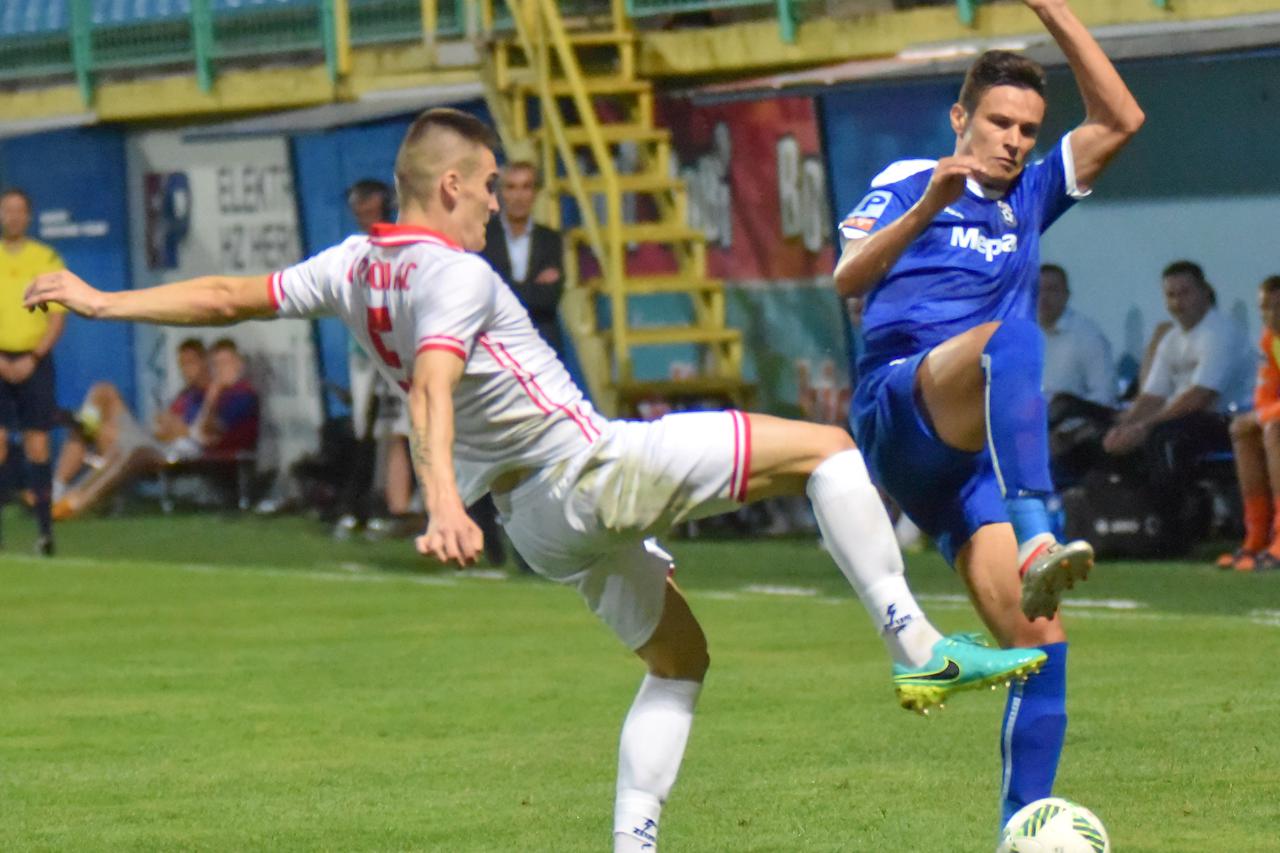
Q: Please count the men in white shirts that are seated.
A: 2